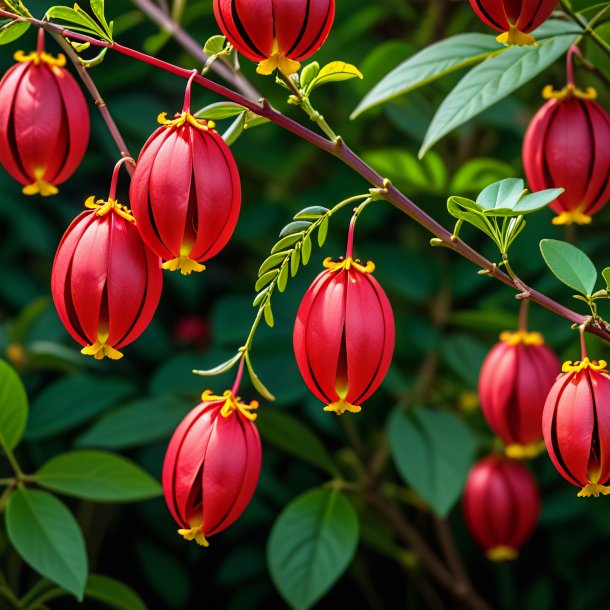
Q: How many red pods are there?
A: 11